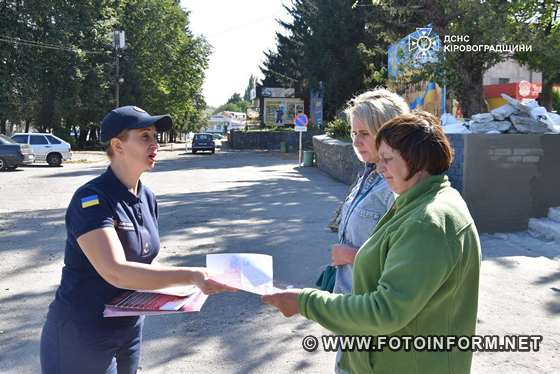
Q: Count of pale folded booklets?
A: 1